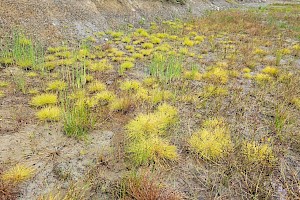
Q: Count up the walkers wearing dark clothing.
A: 0